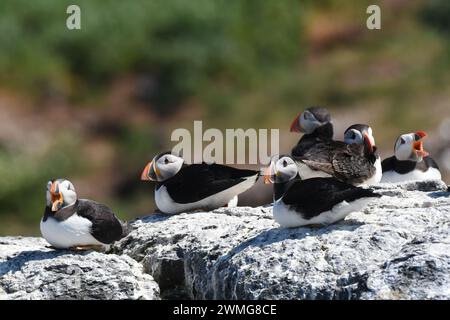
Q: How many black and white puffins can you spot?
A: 6